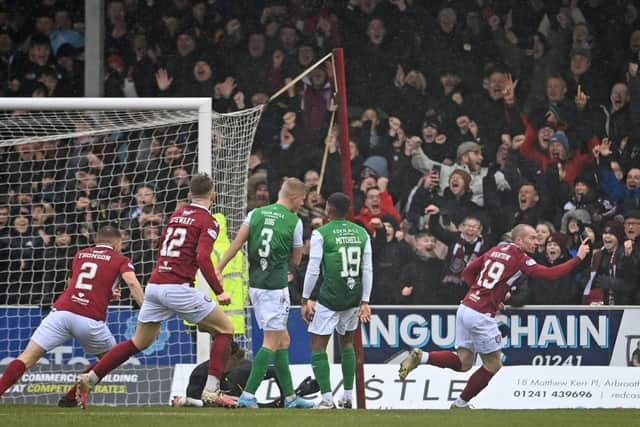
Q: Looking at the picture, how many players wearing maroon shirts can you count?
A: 3